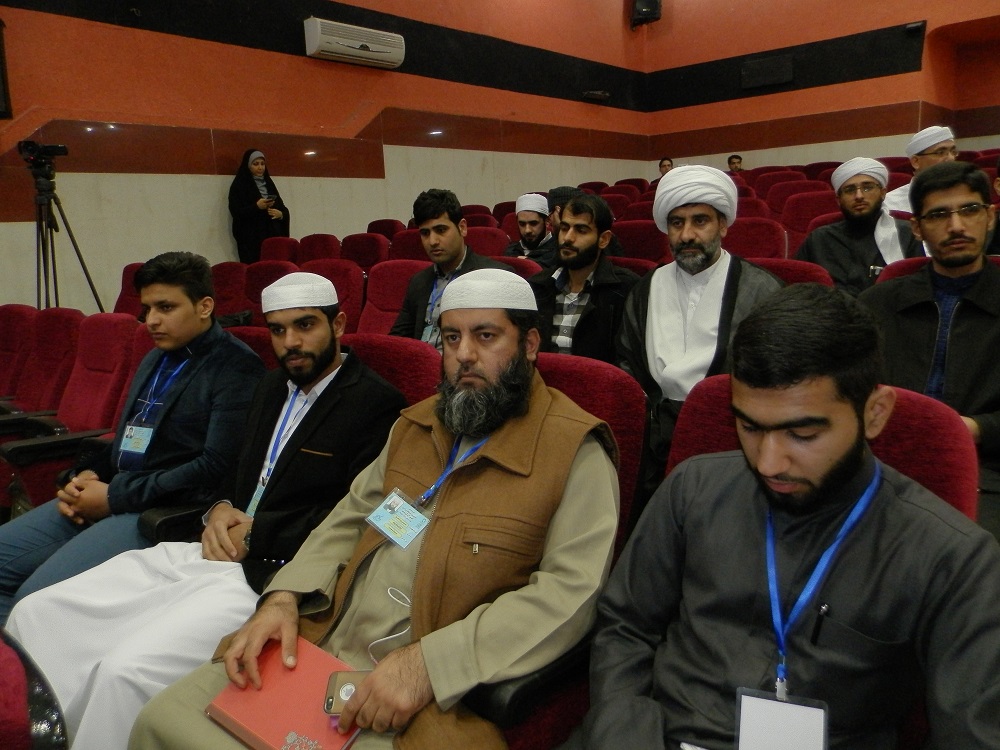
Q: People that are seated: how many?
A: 14